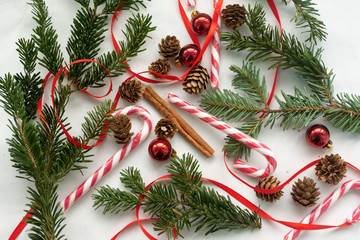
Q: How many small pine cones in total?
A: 10